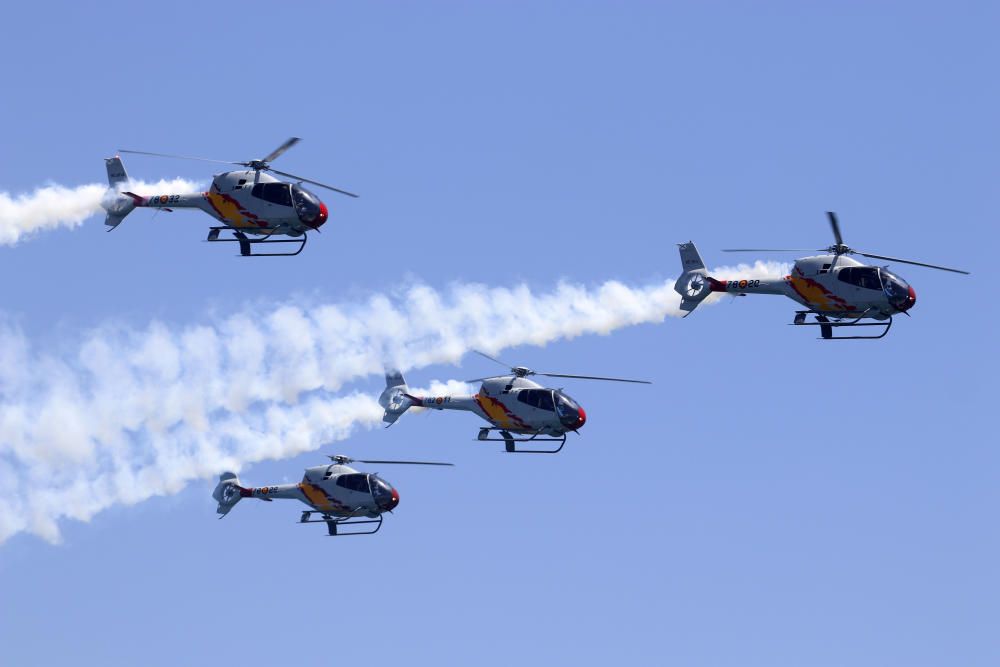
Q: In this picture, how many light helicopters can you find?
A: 4